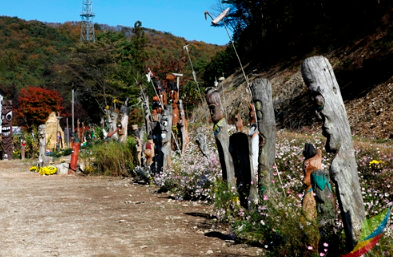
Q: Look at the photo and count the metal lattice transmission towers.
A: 1